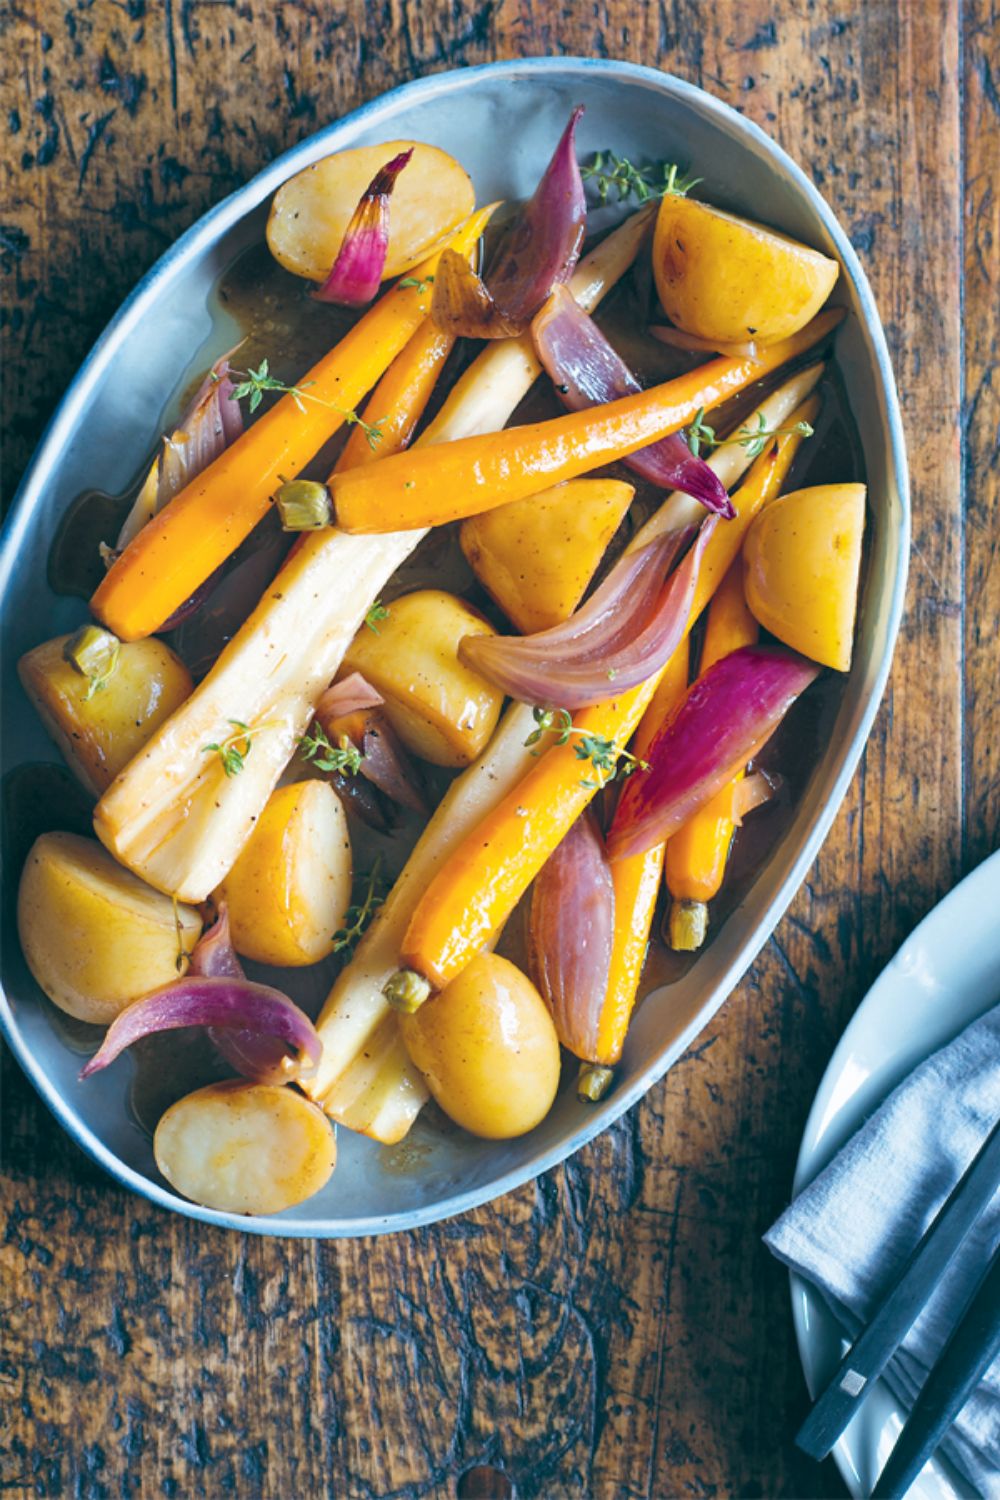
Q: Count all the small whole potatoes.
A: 1